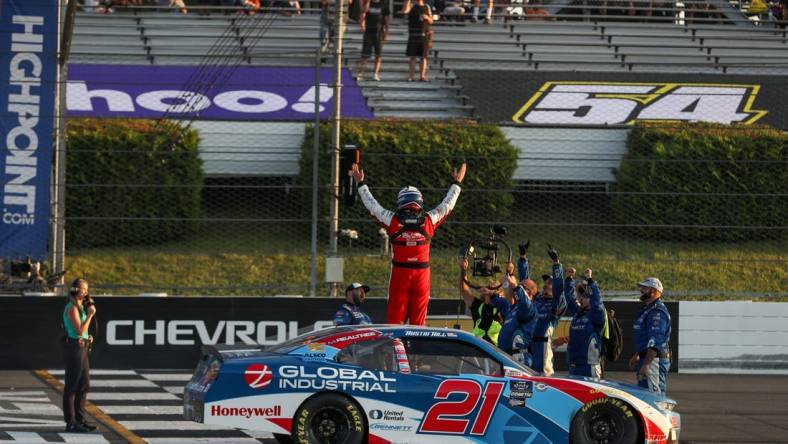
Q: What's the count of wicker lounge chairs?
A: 0